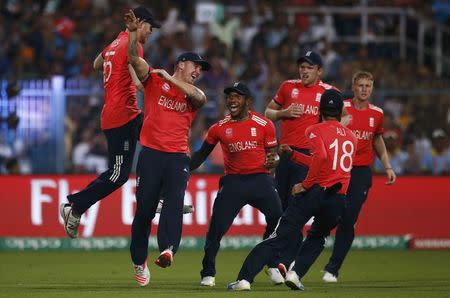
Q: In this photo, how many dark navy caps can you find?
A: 5